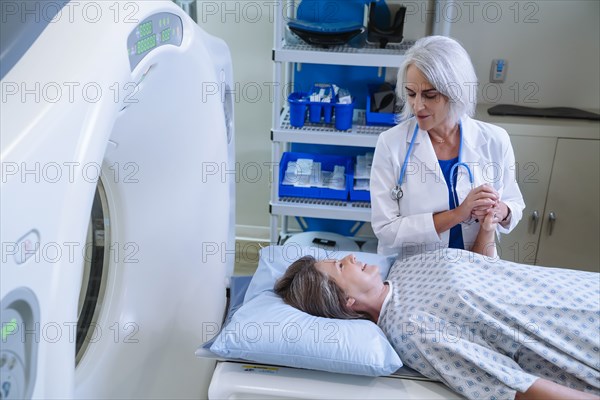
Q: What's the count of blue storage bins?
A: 4